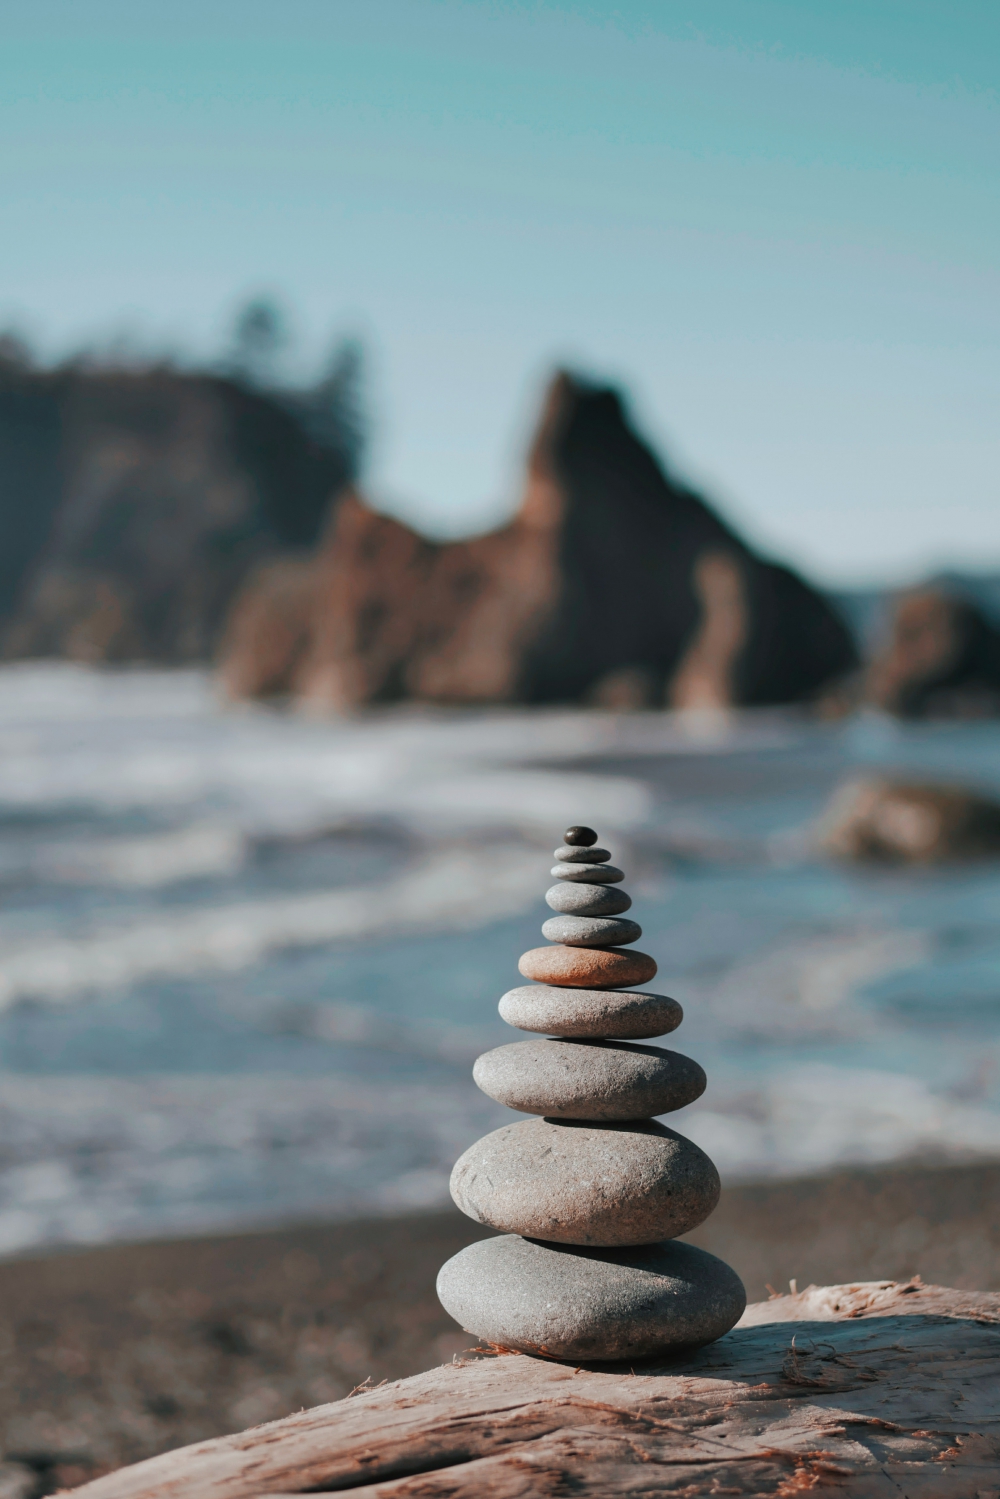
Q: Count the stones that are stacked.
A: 10